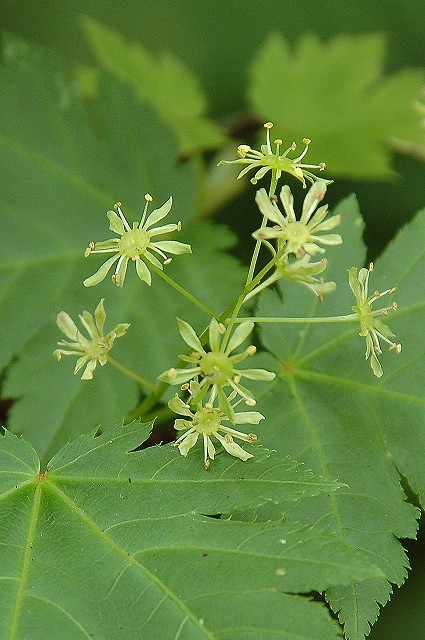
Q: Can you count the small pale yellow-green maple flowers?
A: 8